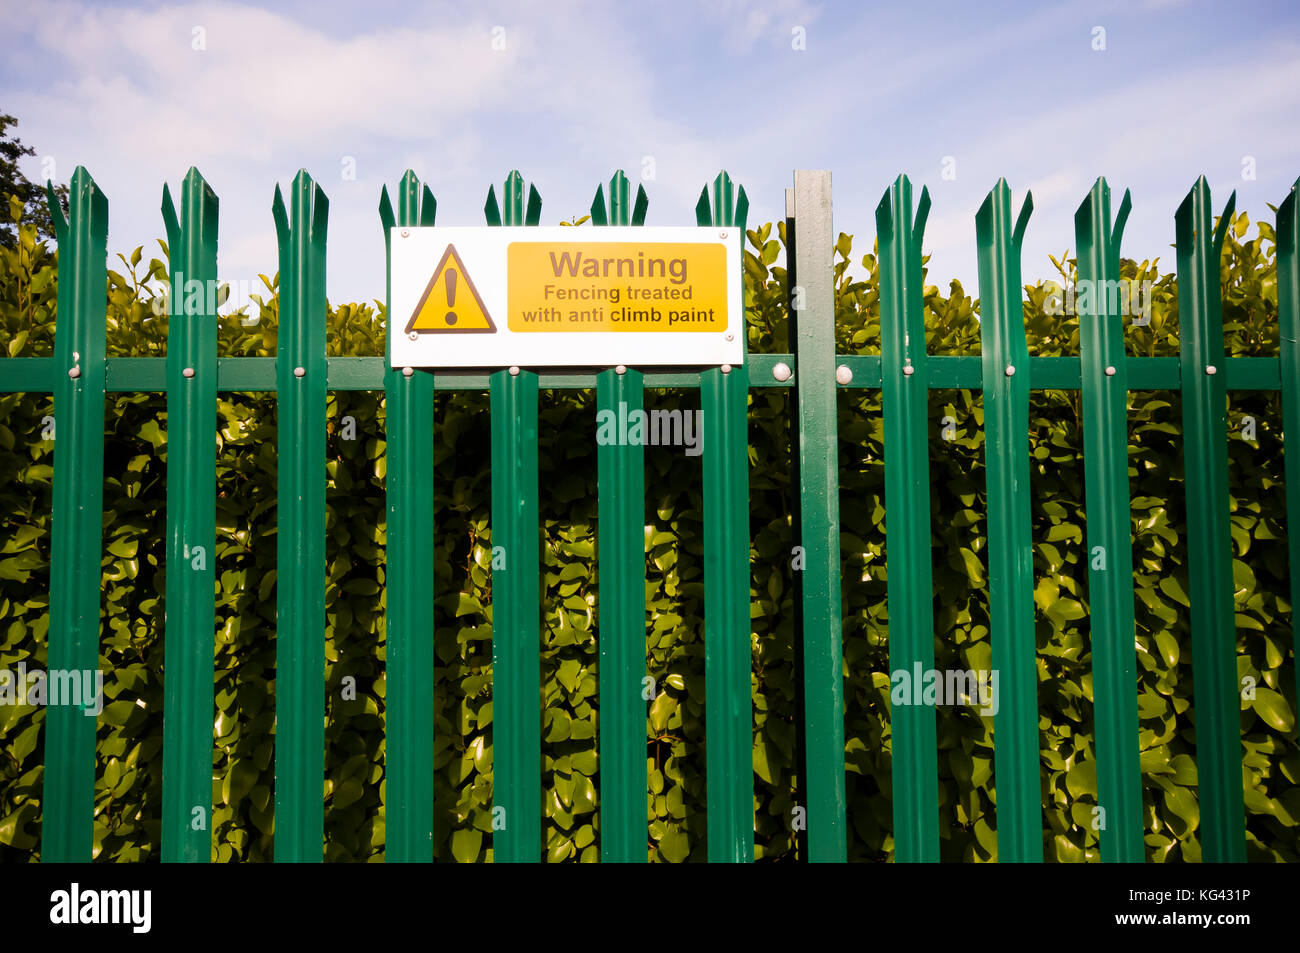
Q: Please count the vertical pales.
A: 12